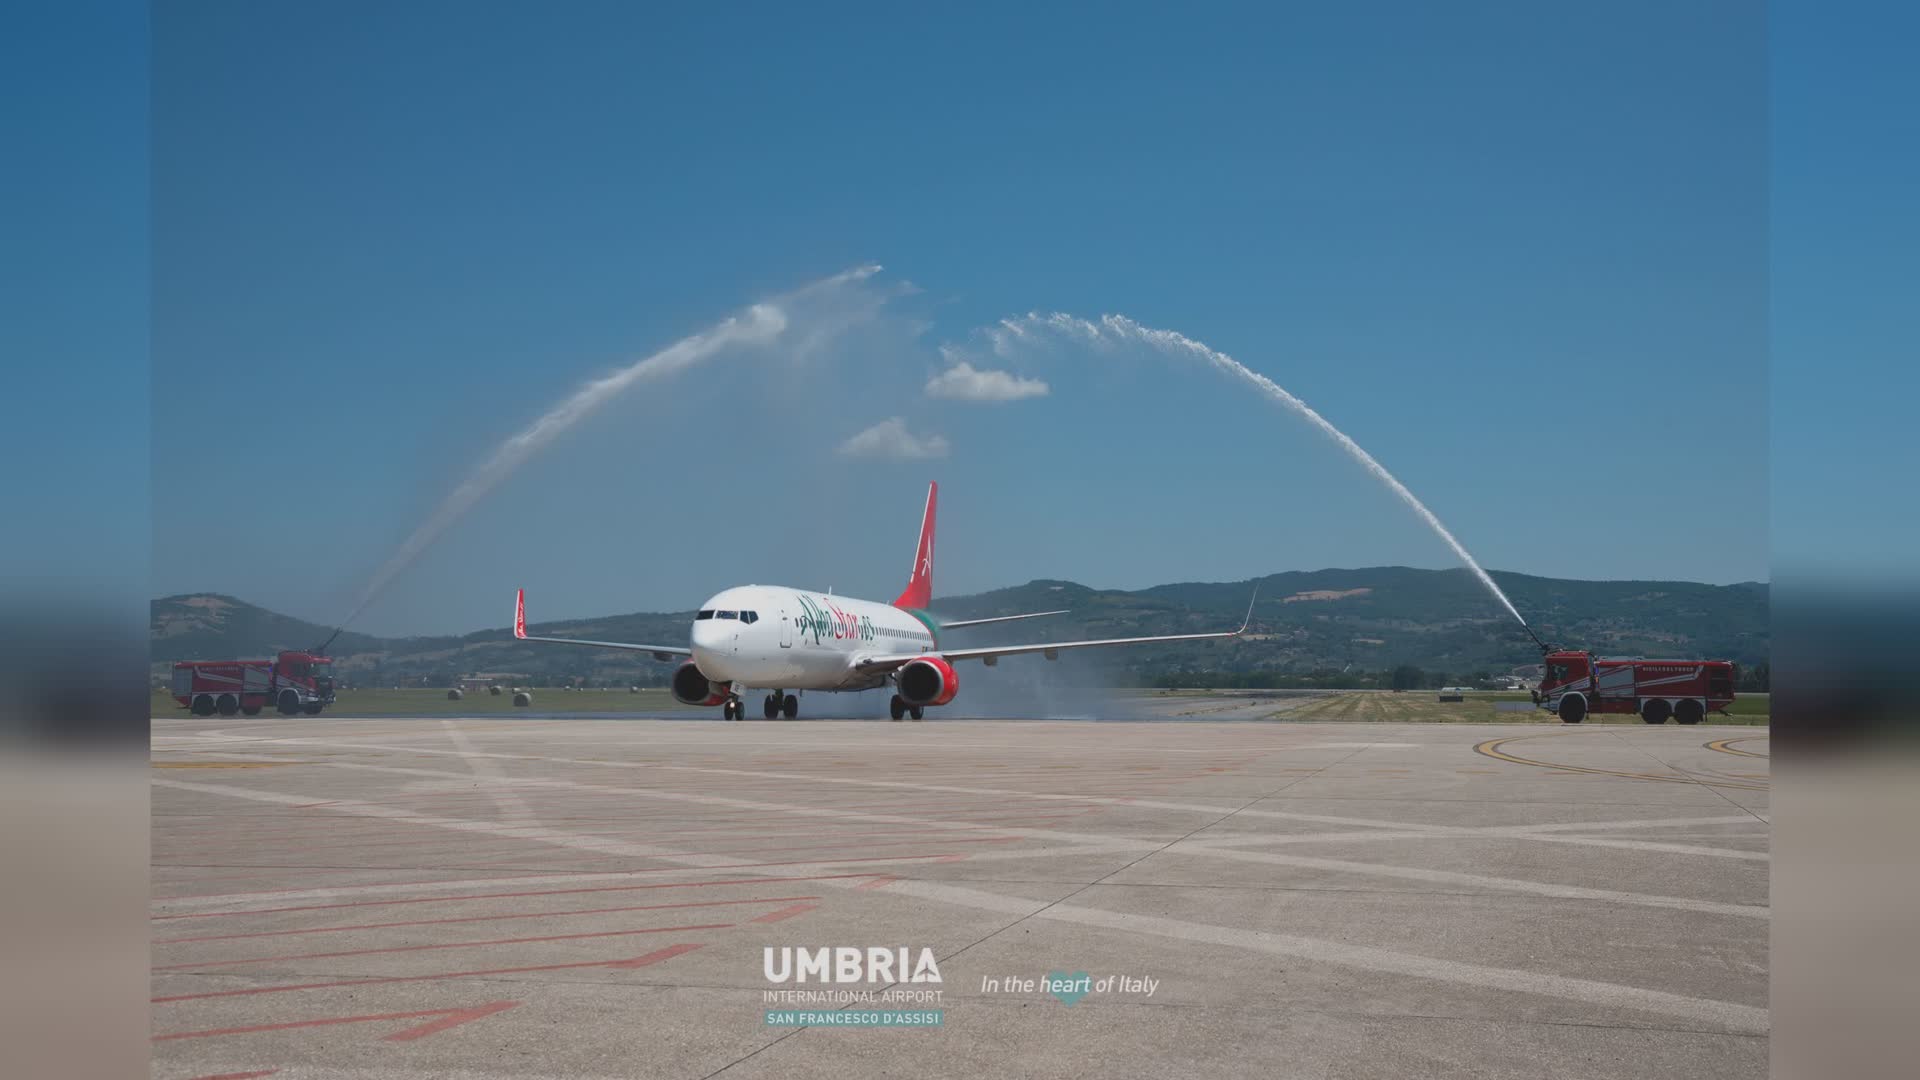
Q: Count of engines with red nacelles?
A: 2